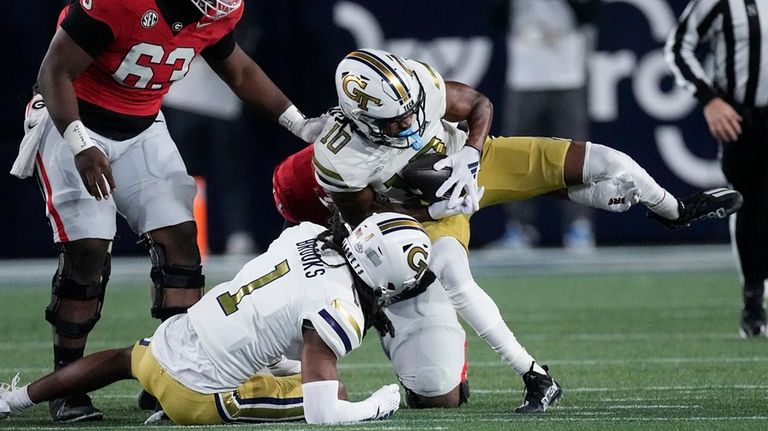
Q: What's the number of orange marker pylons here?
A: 1